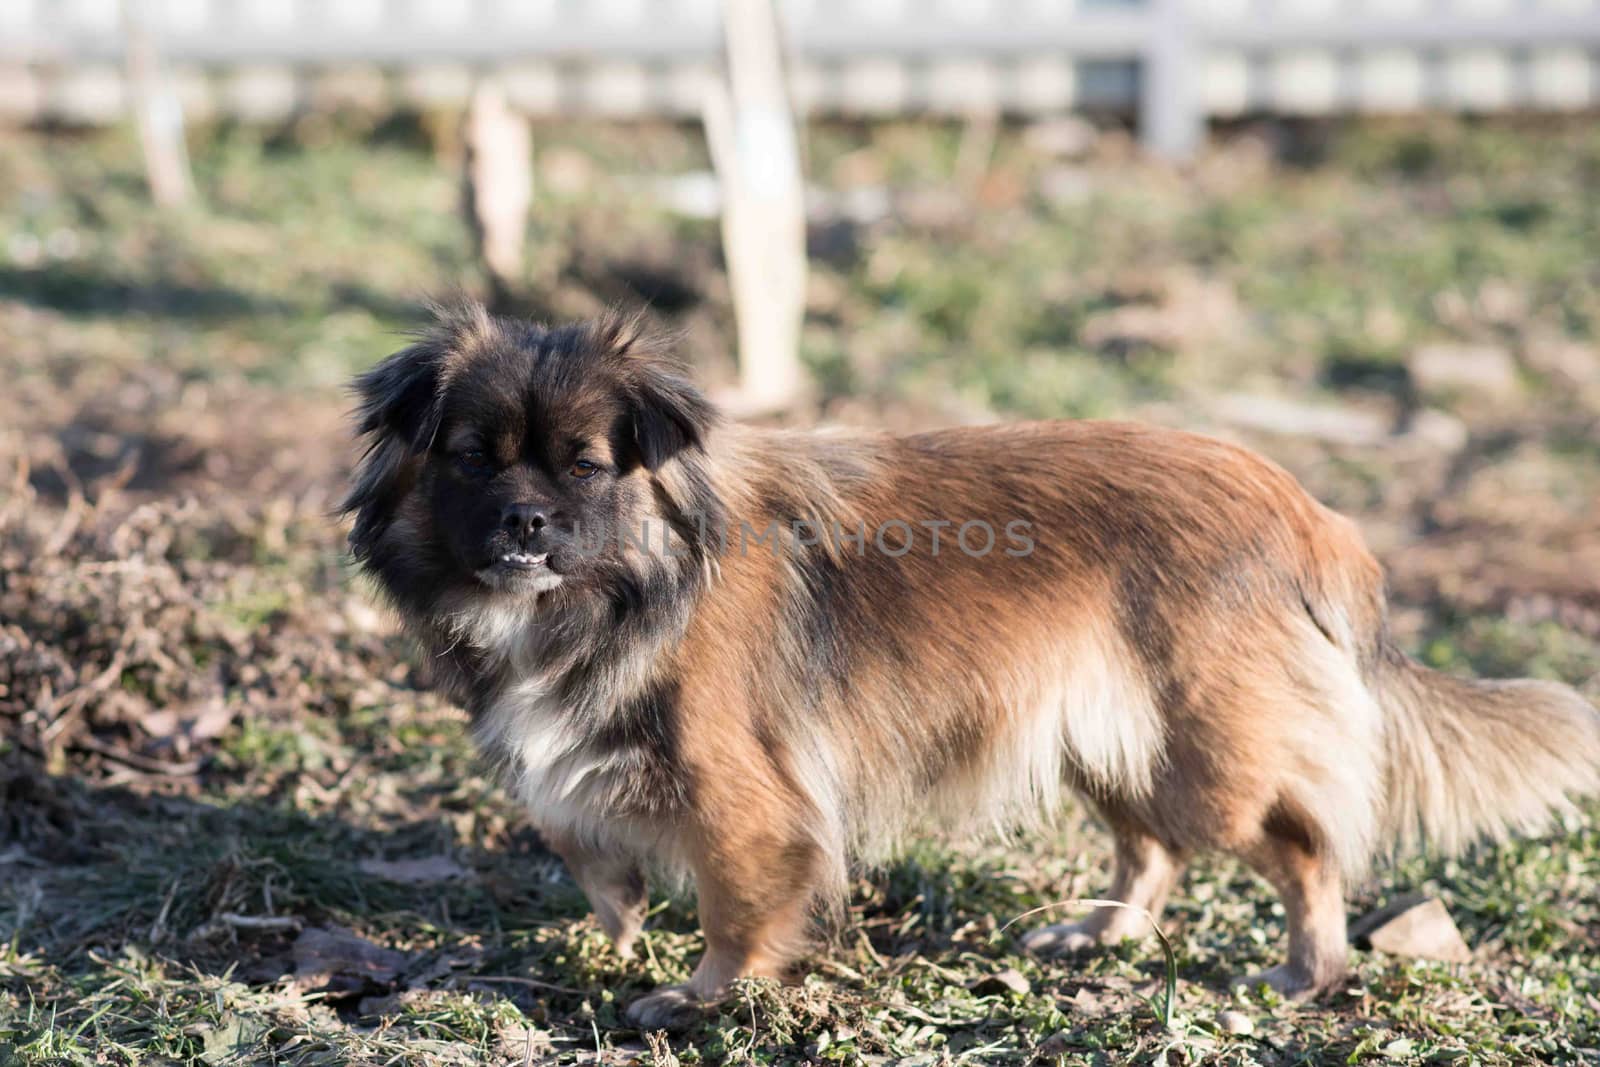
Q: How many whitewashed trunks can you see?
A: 3